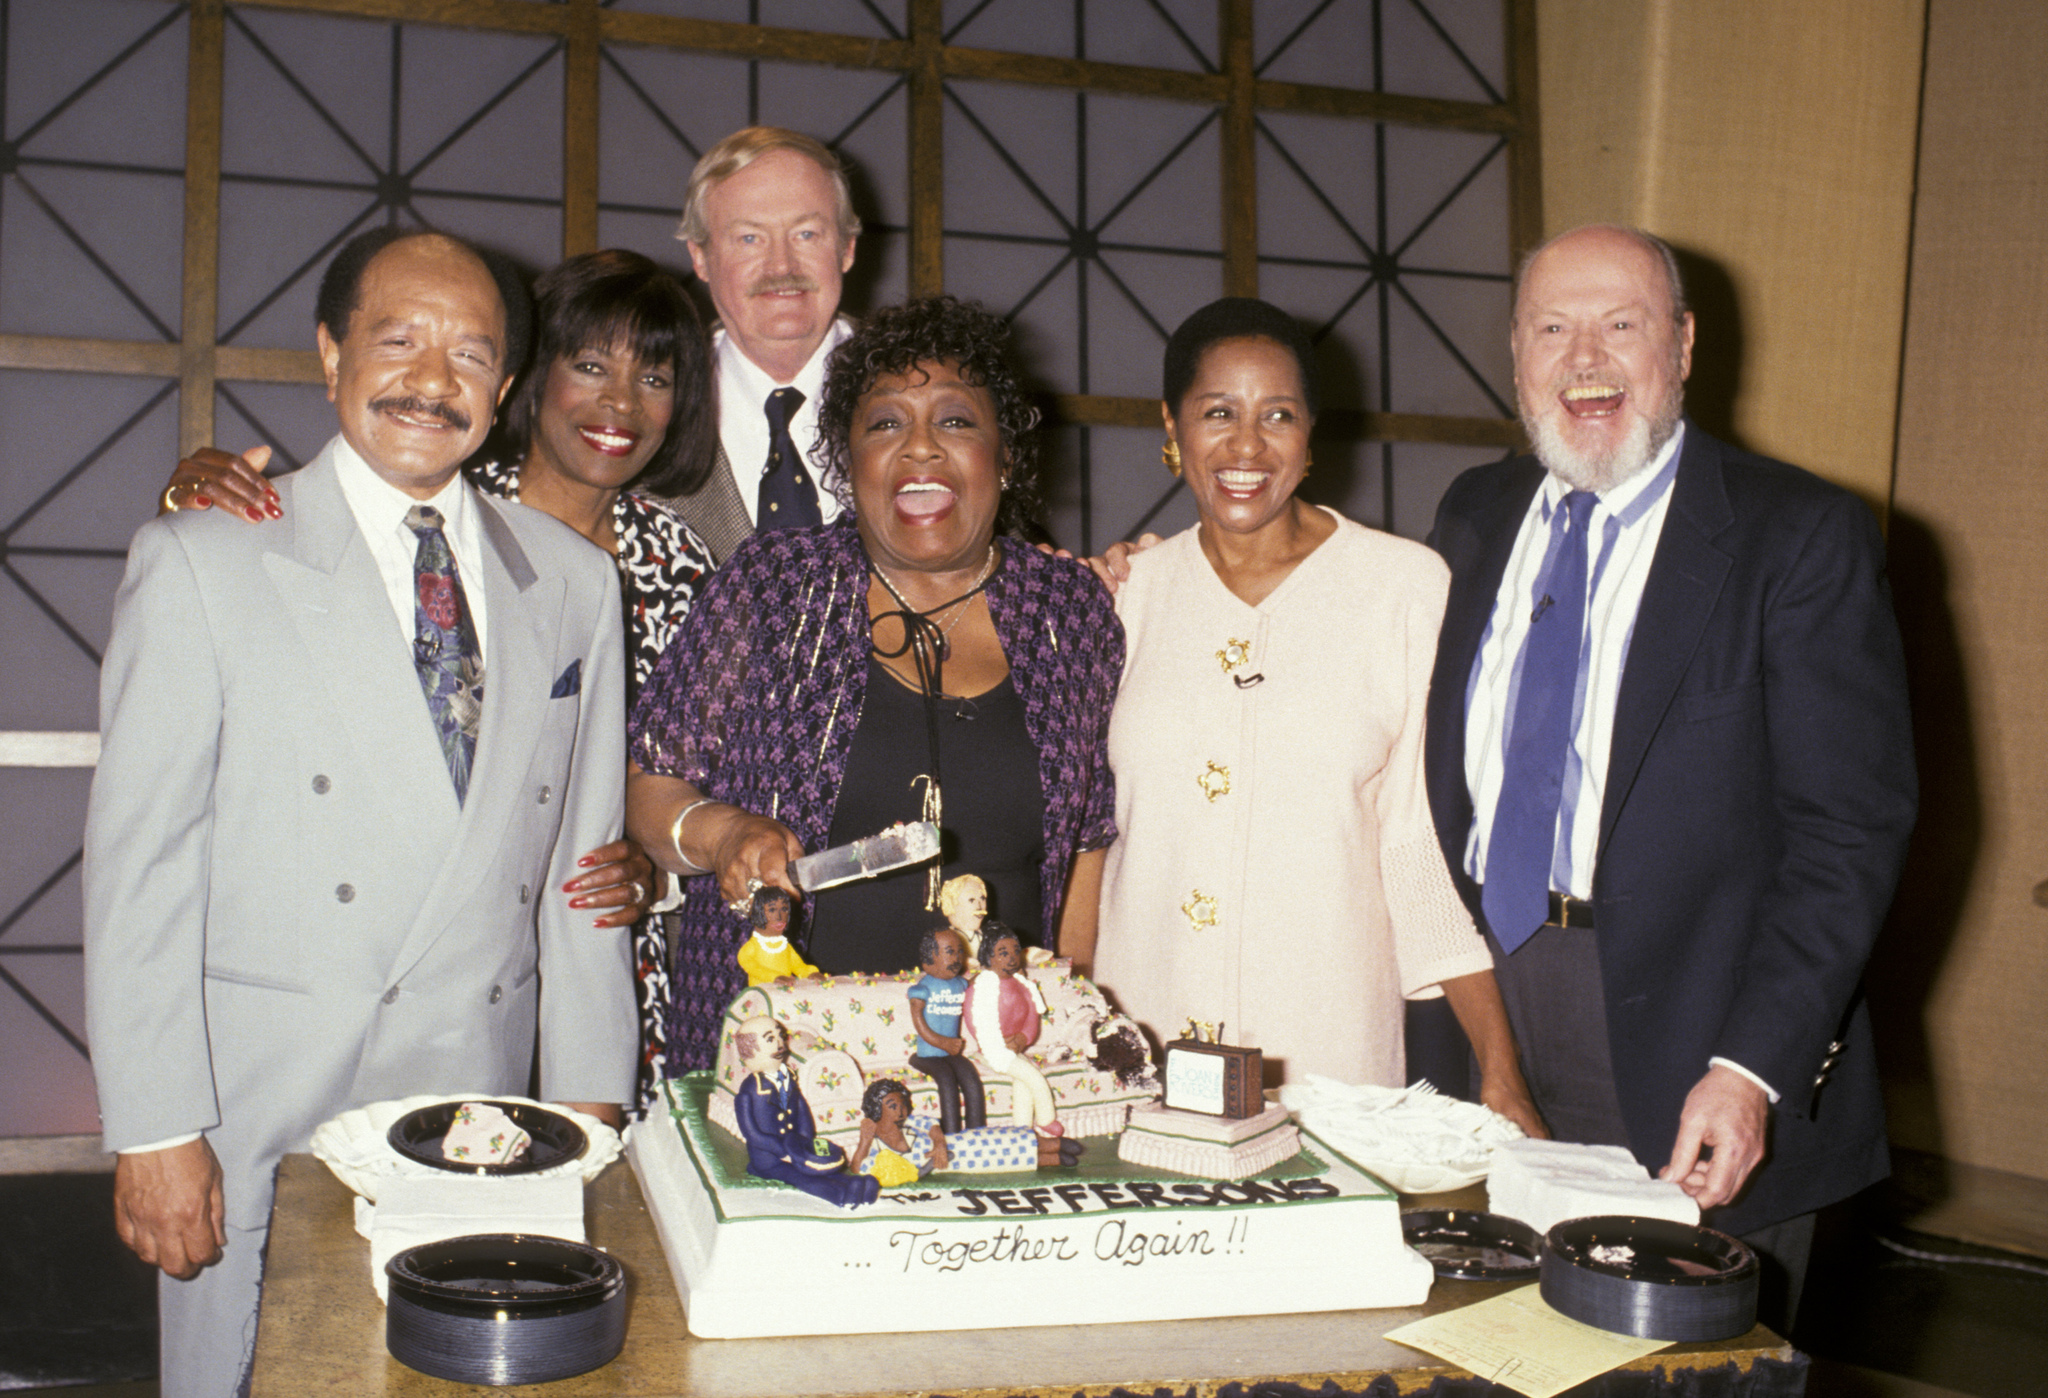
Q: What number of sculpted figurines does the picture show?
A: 6